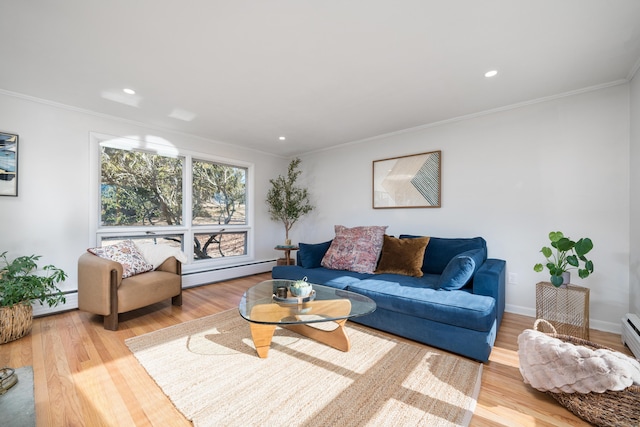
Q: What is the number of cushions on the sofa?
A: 4